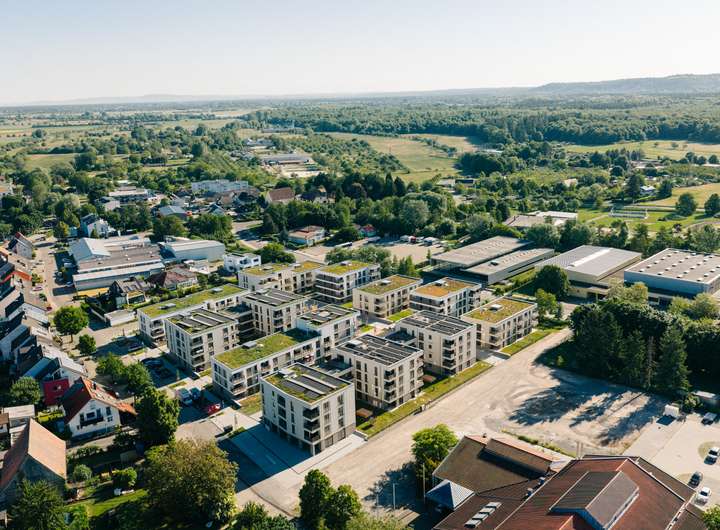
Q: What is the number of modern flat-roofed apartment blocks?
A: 13